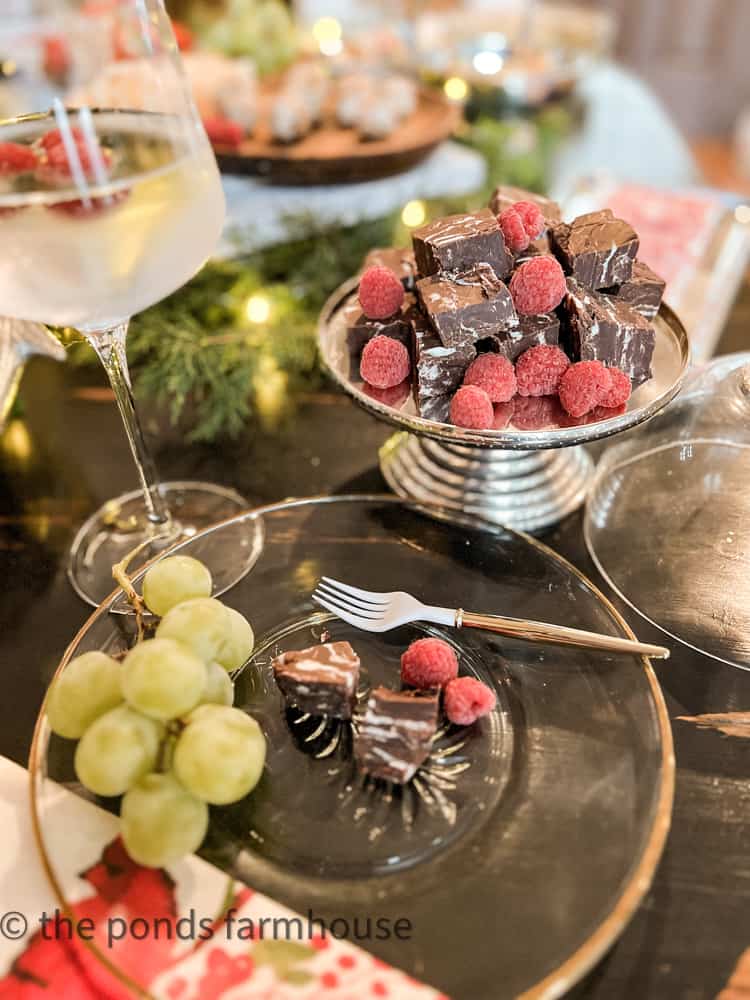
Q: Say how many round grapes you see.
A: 9